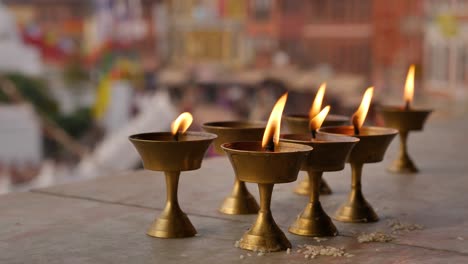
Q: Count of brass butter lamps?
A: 7